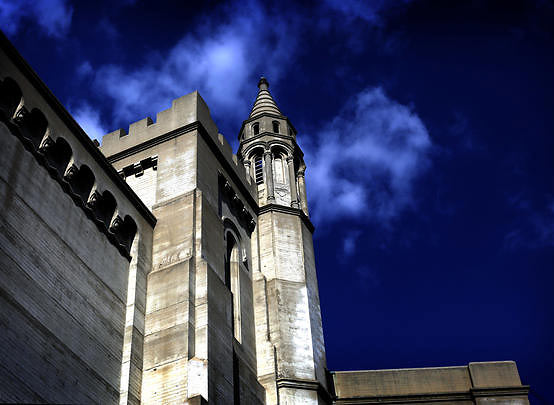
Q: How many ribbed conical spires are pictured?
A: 1